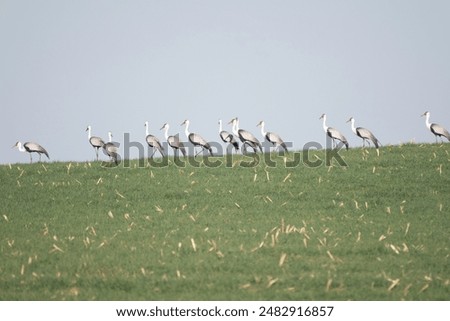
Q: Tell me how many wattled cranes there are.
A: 13